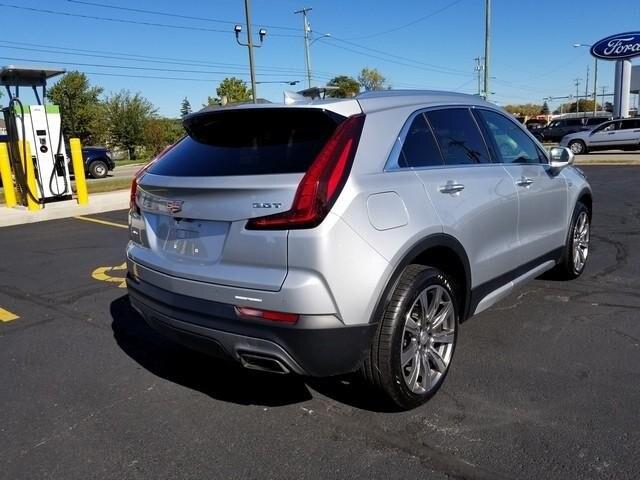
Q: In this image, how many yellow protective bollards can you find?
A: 3